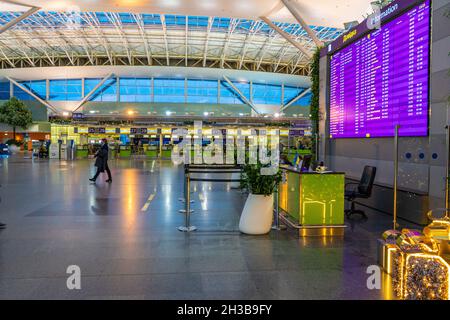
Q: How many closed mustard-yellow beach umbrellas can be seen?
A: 0